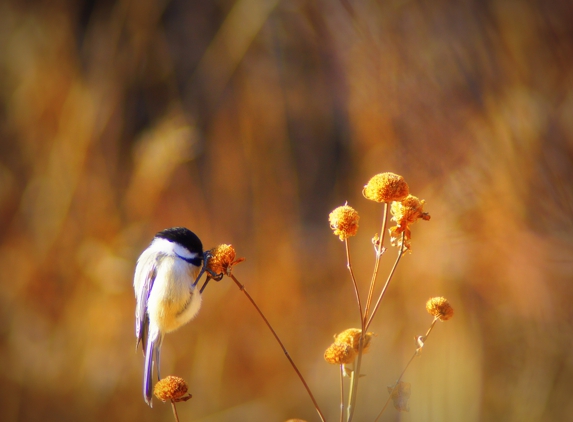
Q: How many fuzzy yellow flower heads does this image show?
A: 8